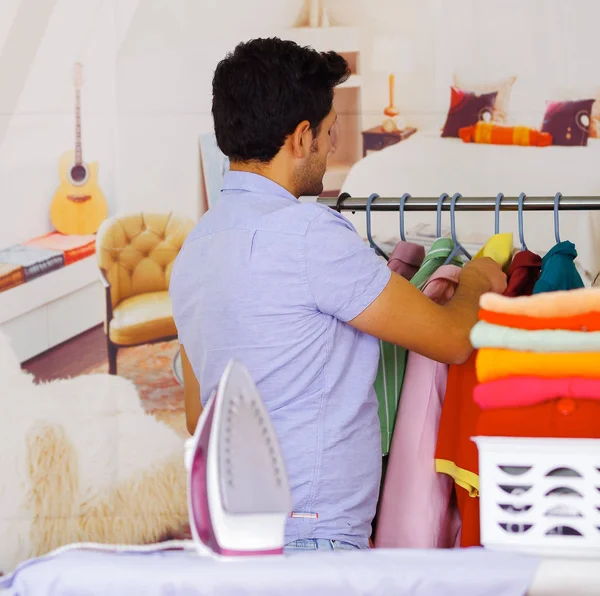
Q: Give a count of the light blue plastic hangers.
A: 7